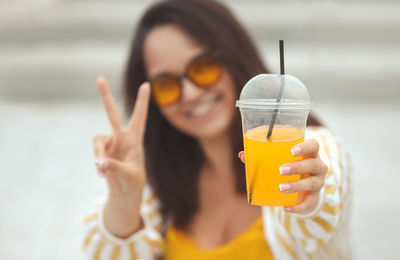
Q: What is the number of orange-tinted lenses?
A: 2